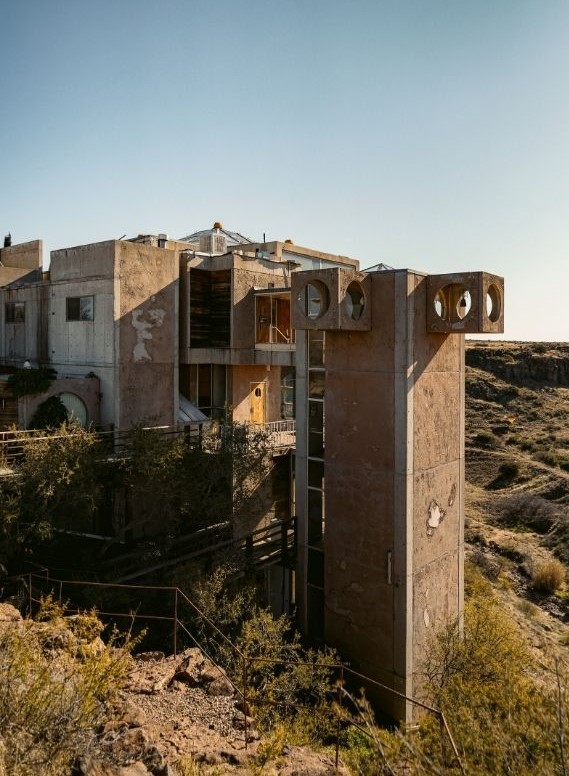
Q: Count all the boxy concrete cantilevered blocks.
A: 2